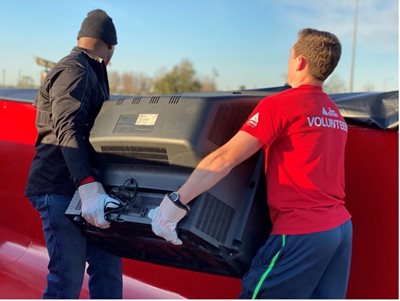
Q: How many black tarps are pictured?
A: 1